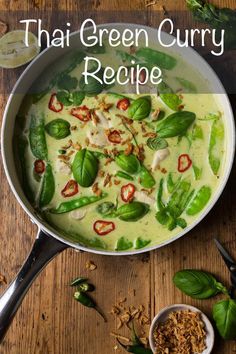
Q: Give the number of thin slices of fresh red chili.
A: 9